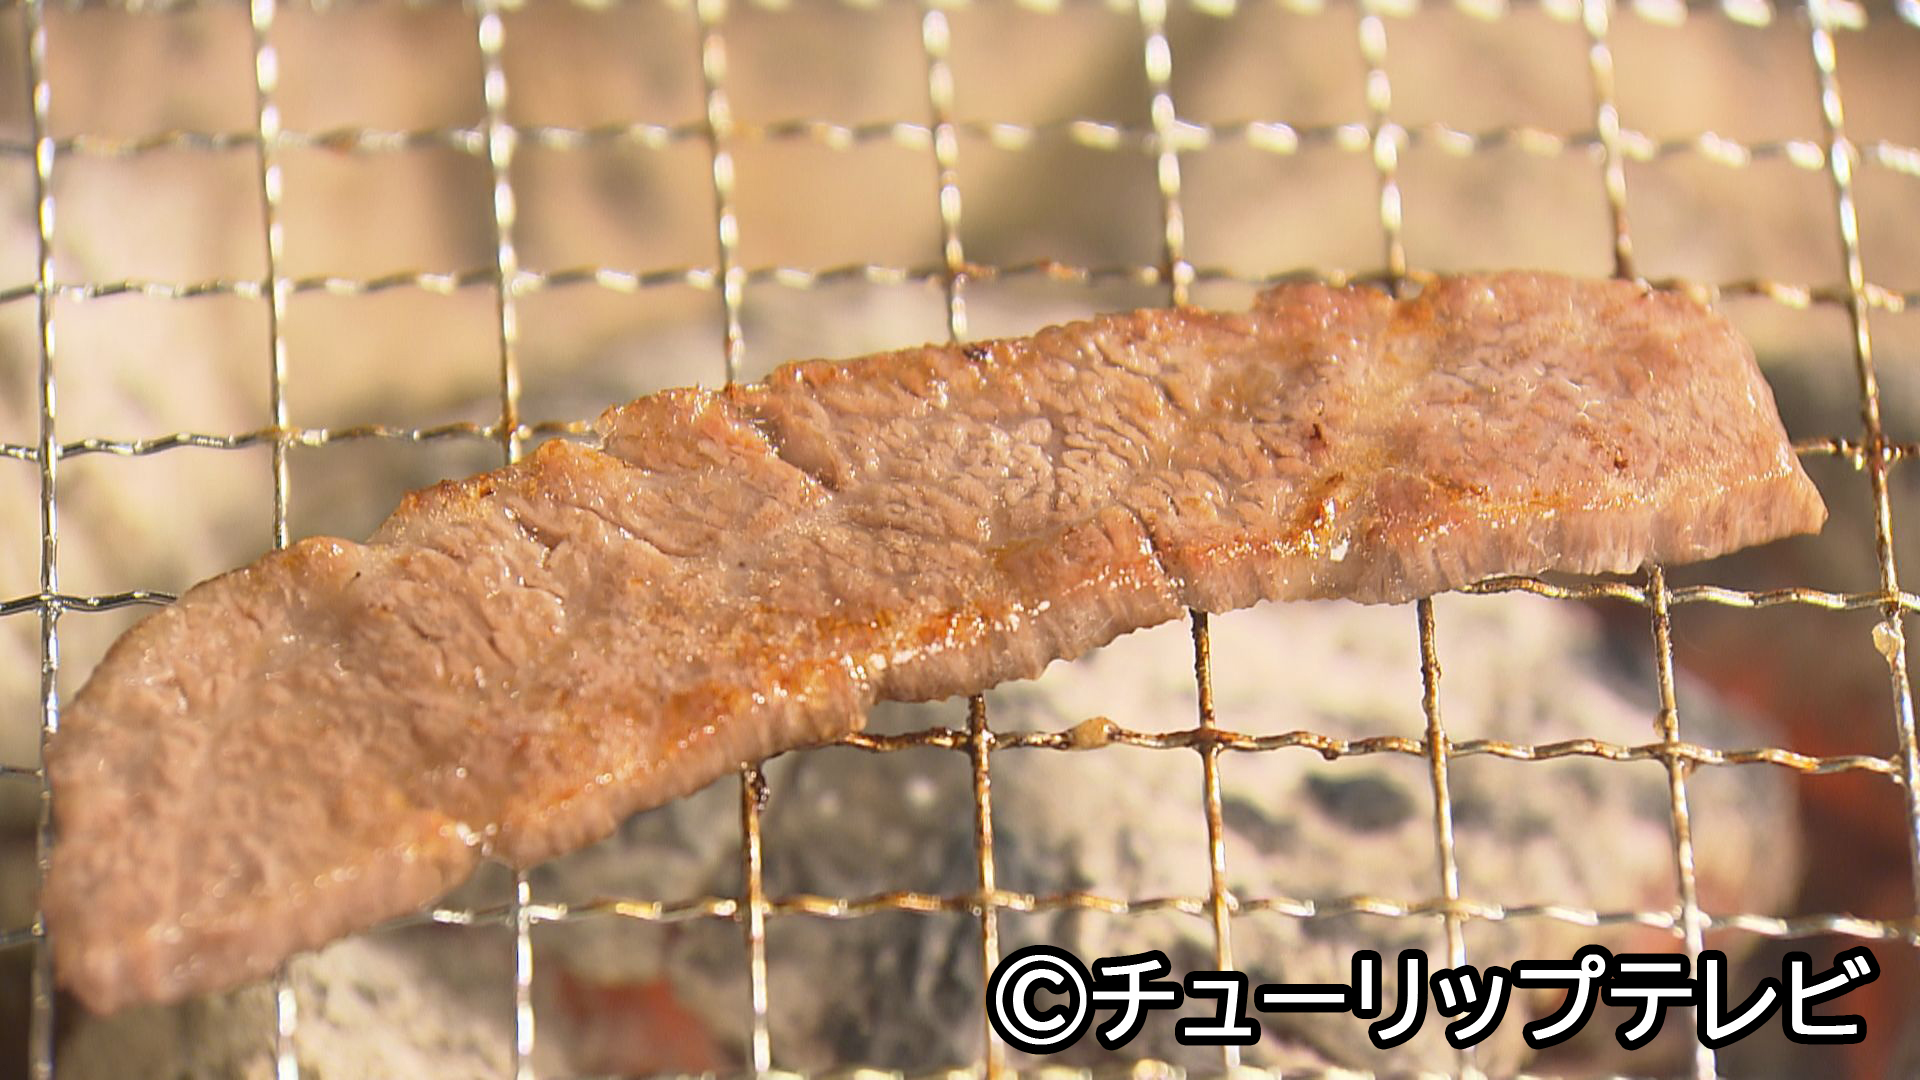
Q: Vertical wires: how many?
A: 9